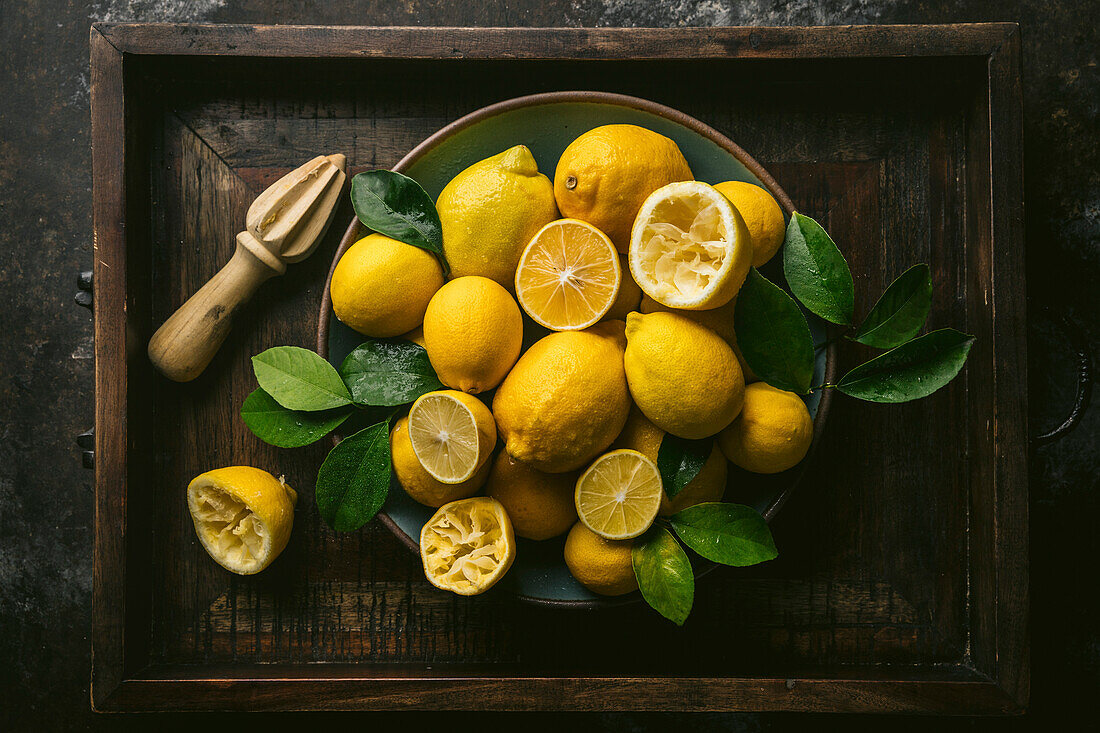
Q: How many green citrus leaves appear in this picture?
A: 12